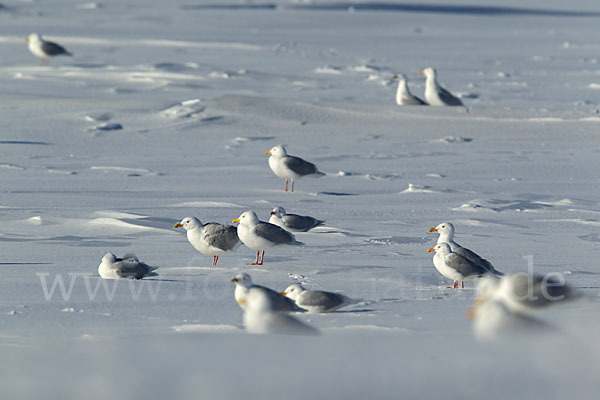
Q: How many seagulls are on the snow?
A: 15